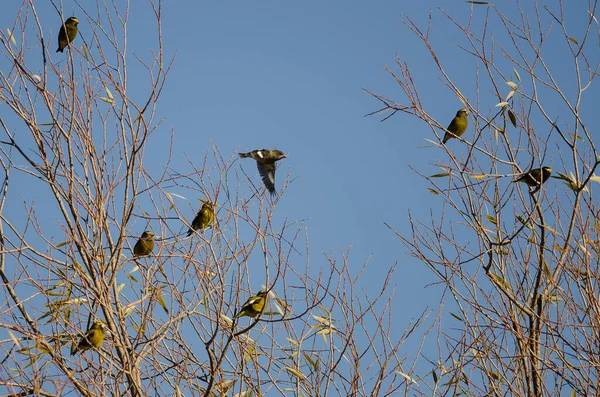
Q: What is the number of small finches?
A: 8